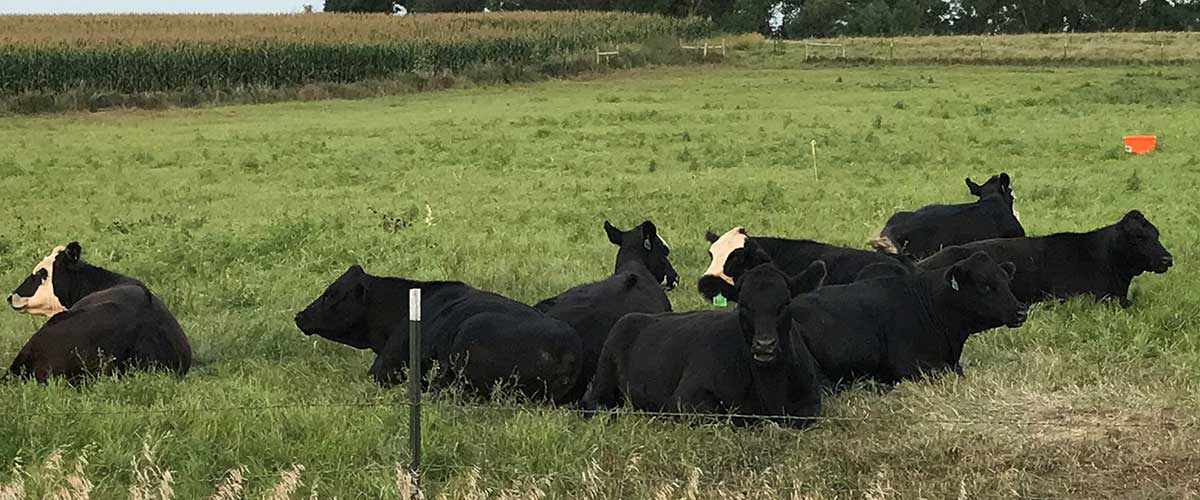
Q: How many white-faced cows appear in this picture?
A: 2